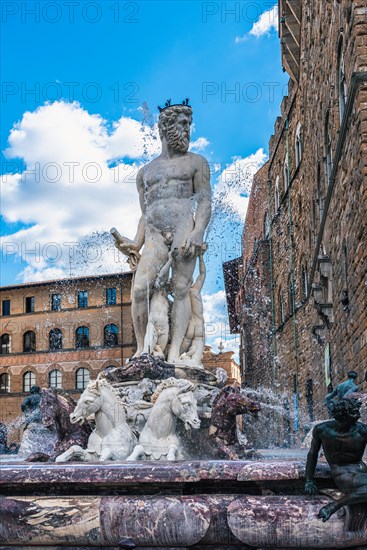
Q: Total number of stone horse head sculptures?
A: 4